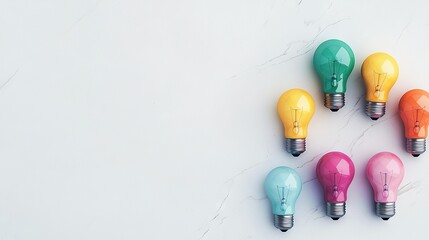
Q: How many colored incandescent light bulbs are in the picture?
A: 7